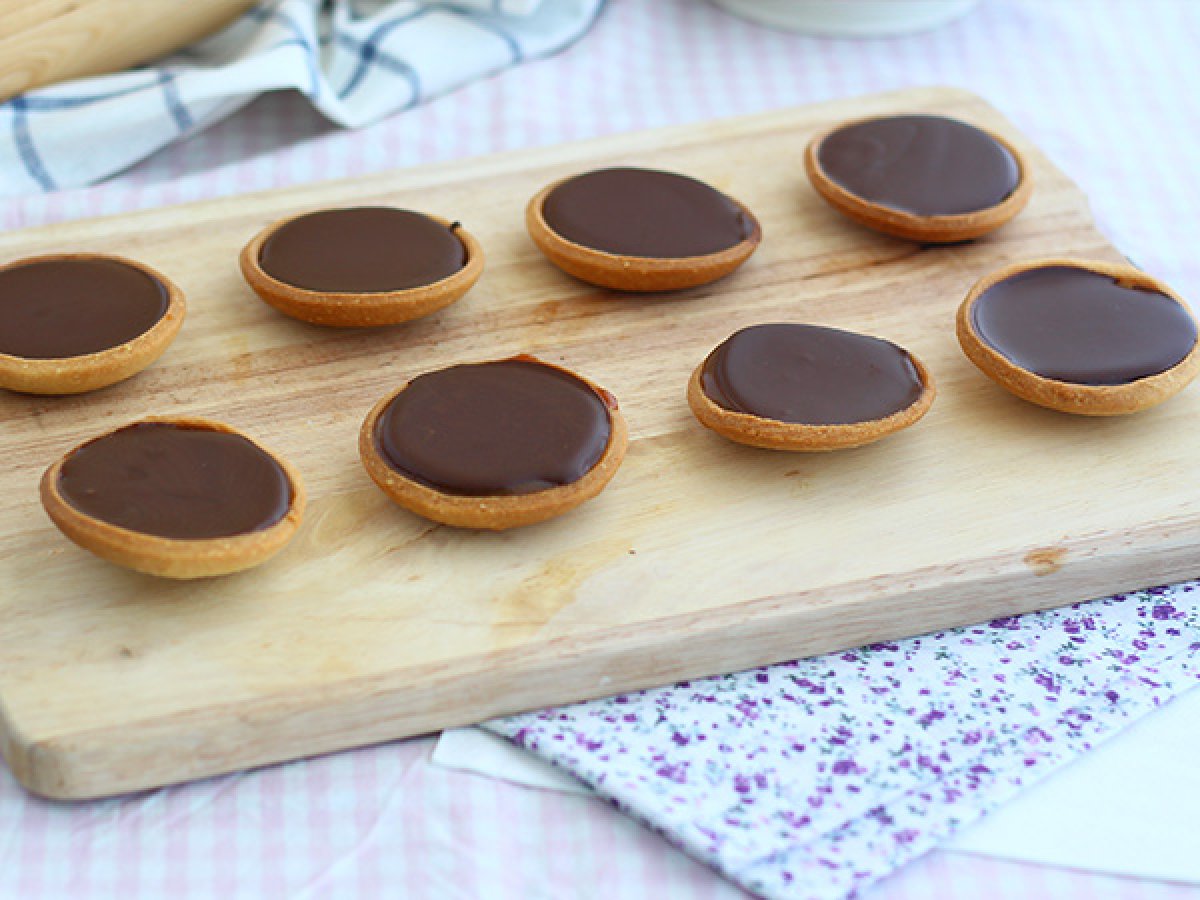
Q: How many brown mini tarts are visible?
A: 8